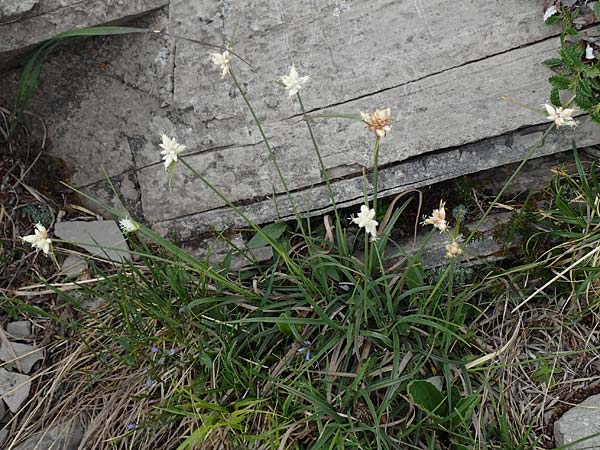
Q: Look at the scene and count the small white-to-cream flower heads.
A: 10